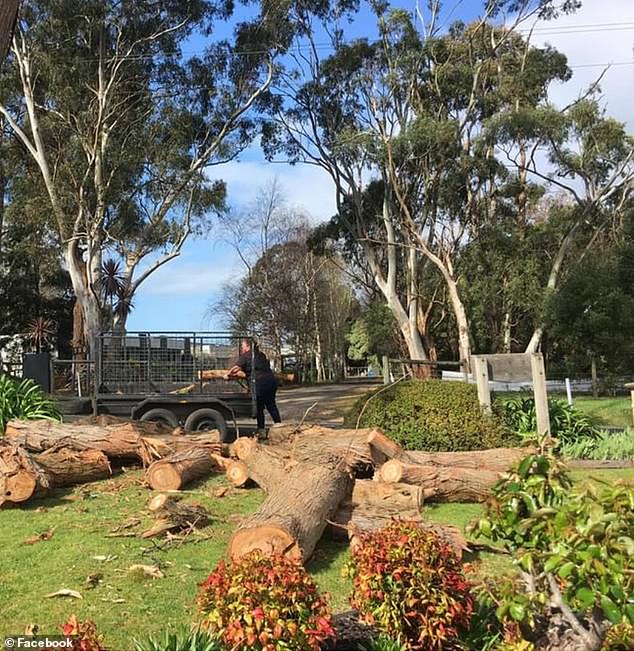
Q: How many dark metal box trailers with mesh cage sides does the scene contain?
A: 1